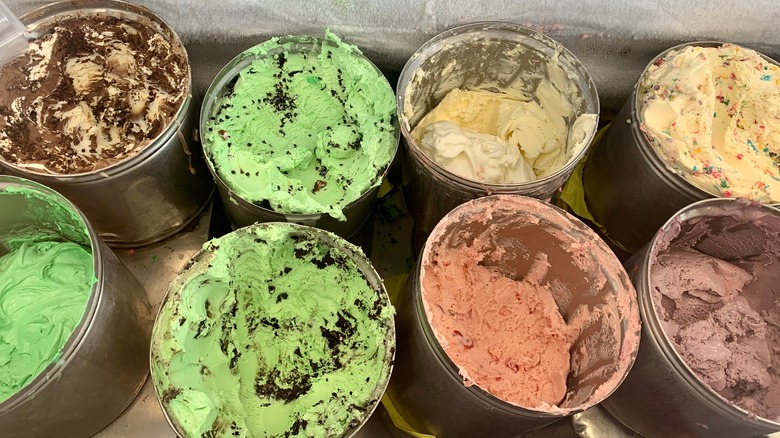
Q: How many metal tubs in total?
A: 8